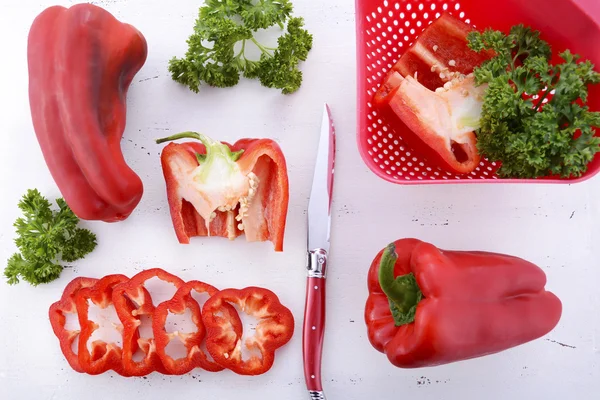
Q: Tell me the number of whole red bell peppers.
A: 2